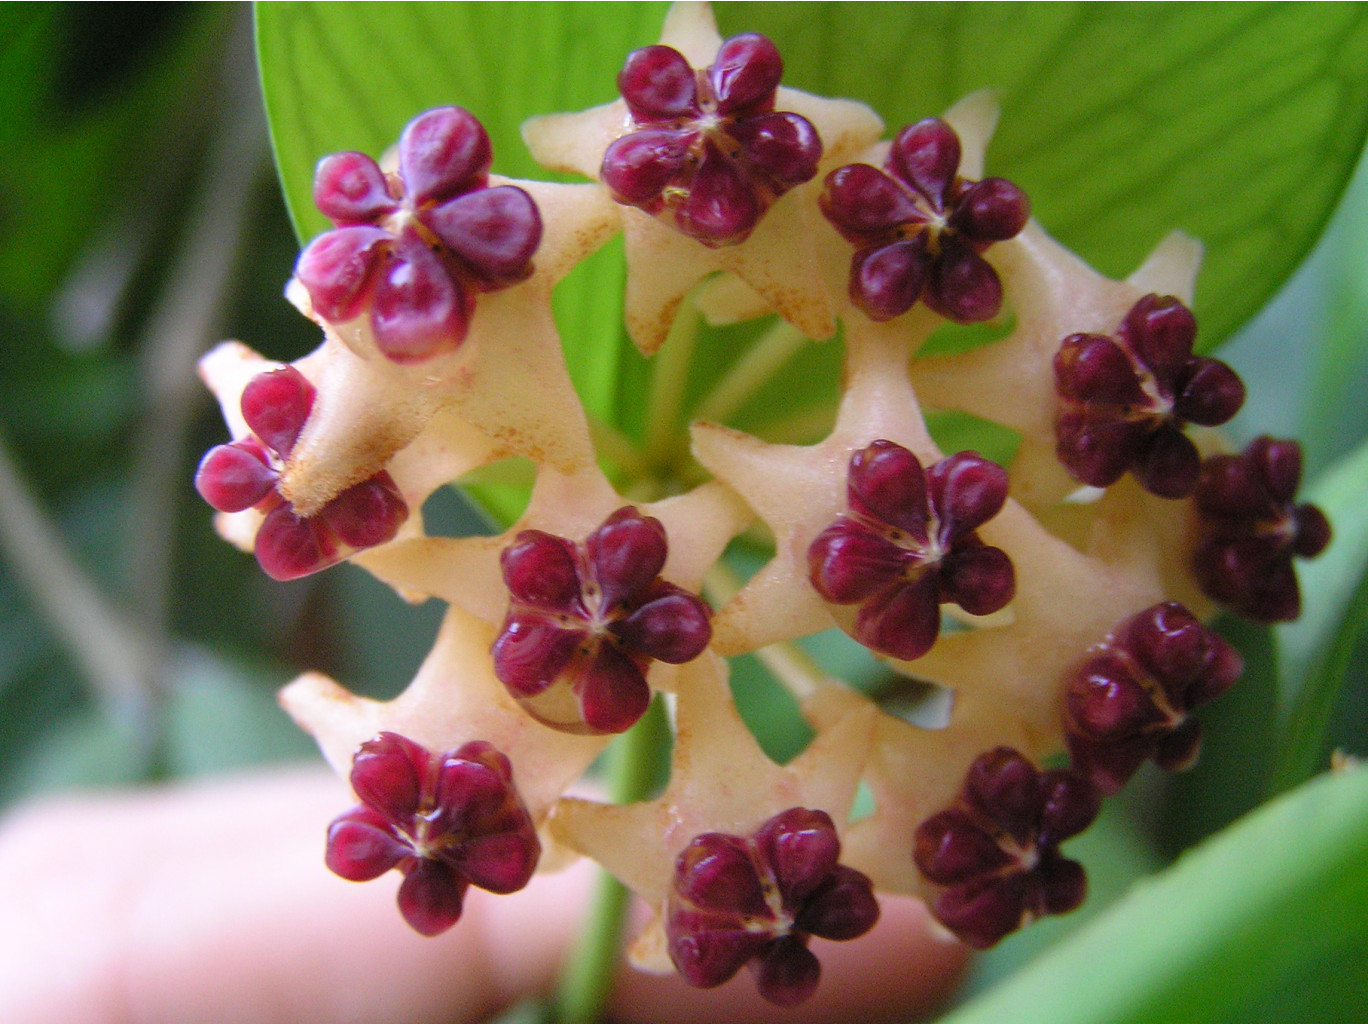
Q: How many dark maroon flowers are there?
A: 12